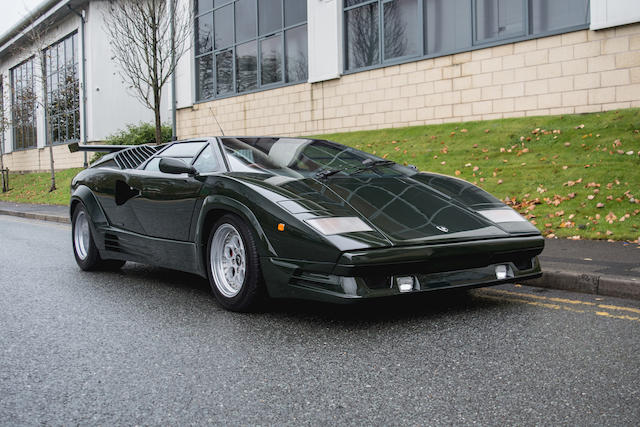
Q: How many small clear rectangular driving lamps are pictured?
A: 2